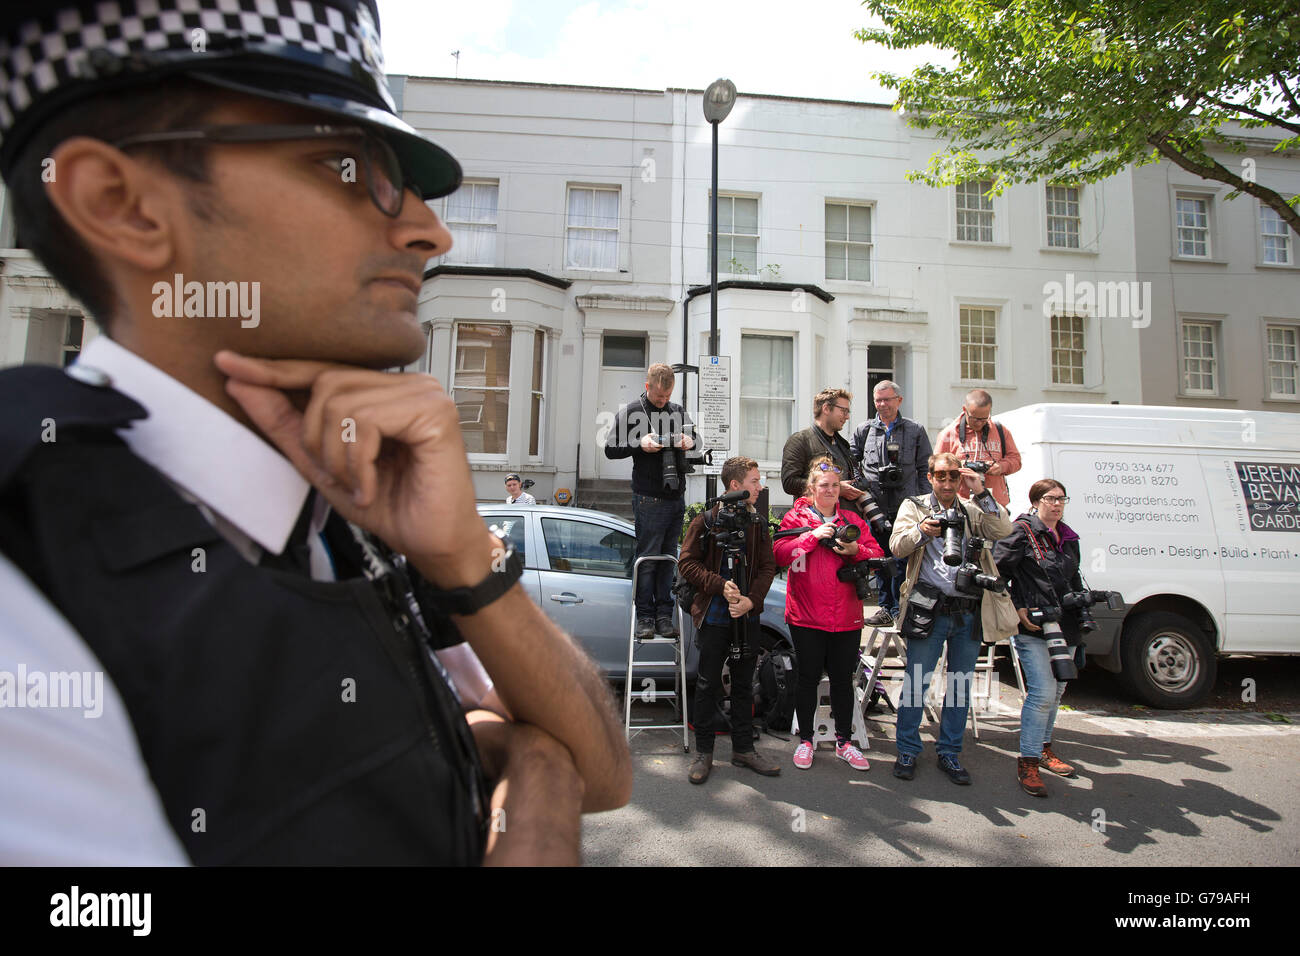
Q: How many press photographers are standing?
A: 8